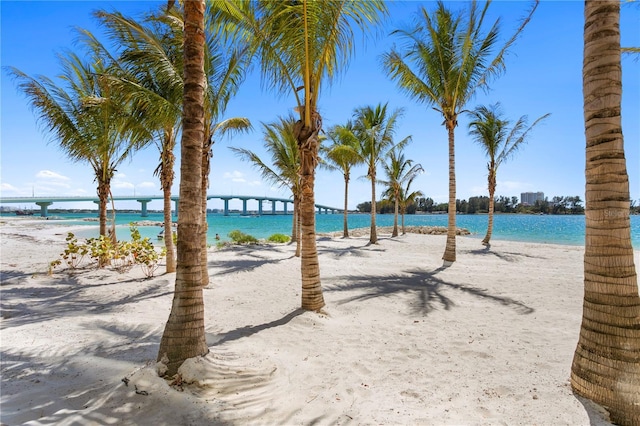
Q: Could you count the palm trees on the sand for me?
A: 14